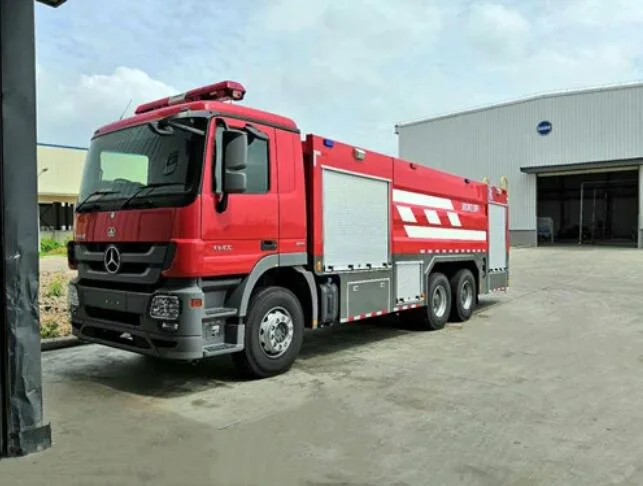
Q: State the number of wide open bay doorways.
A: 1